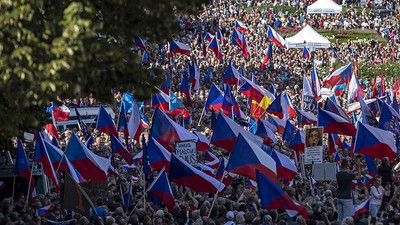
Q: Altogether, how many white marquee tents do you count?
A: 2